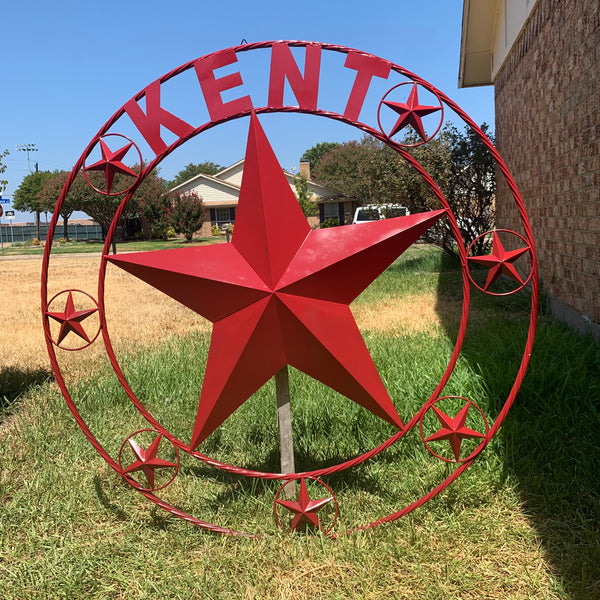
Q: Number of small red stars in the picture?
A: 7